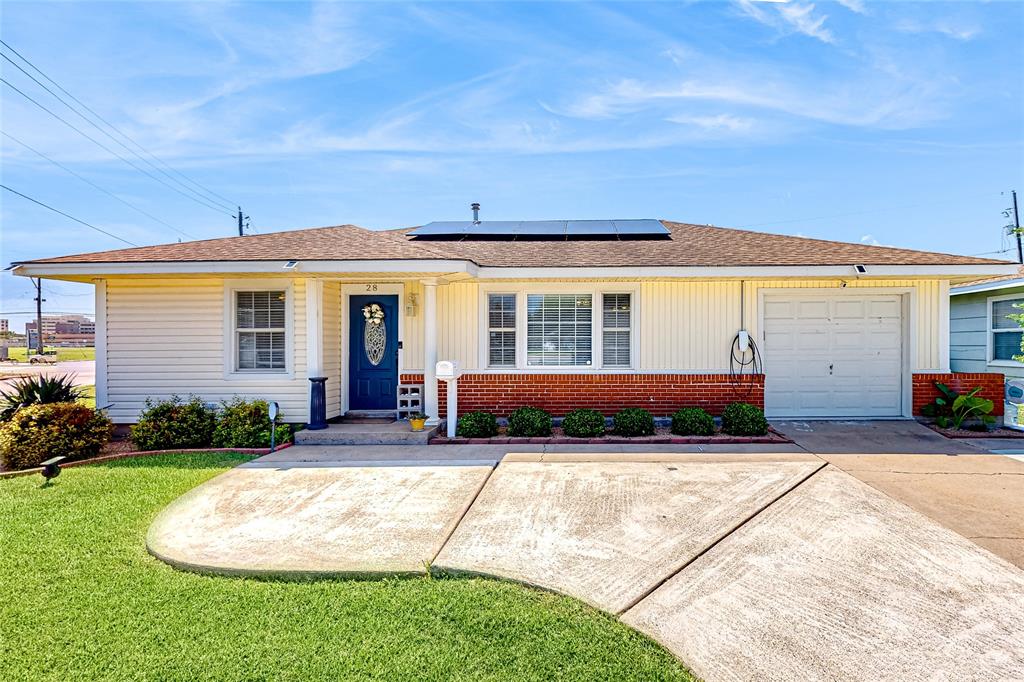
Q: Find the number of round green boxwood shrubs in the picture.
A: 6